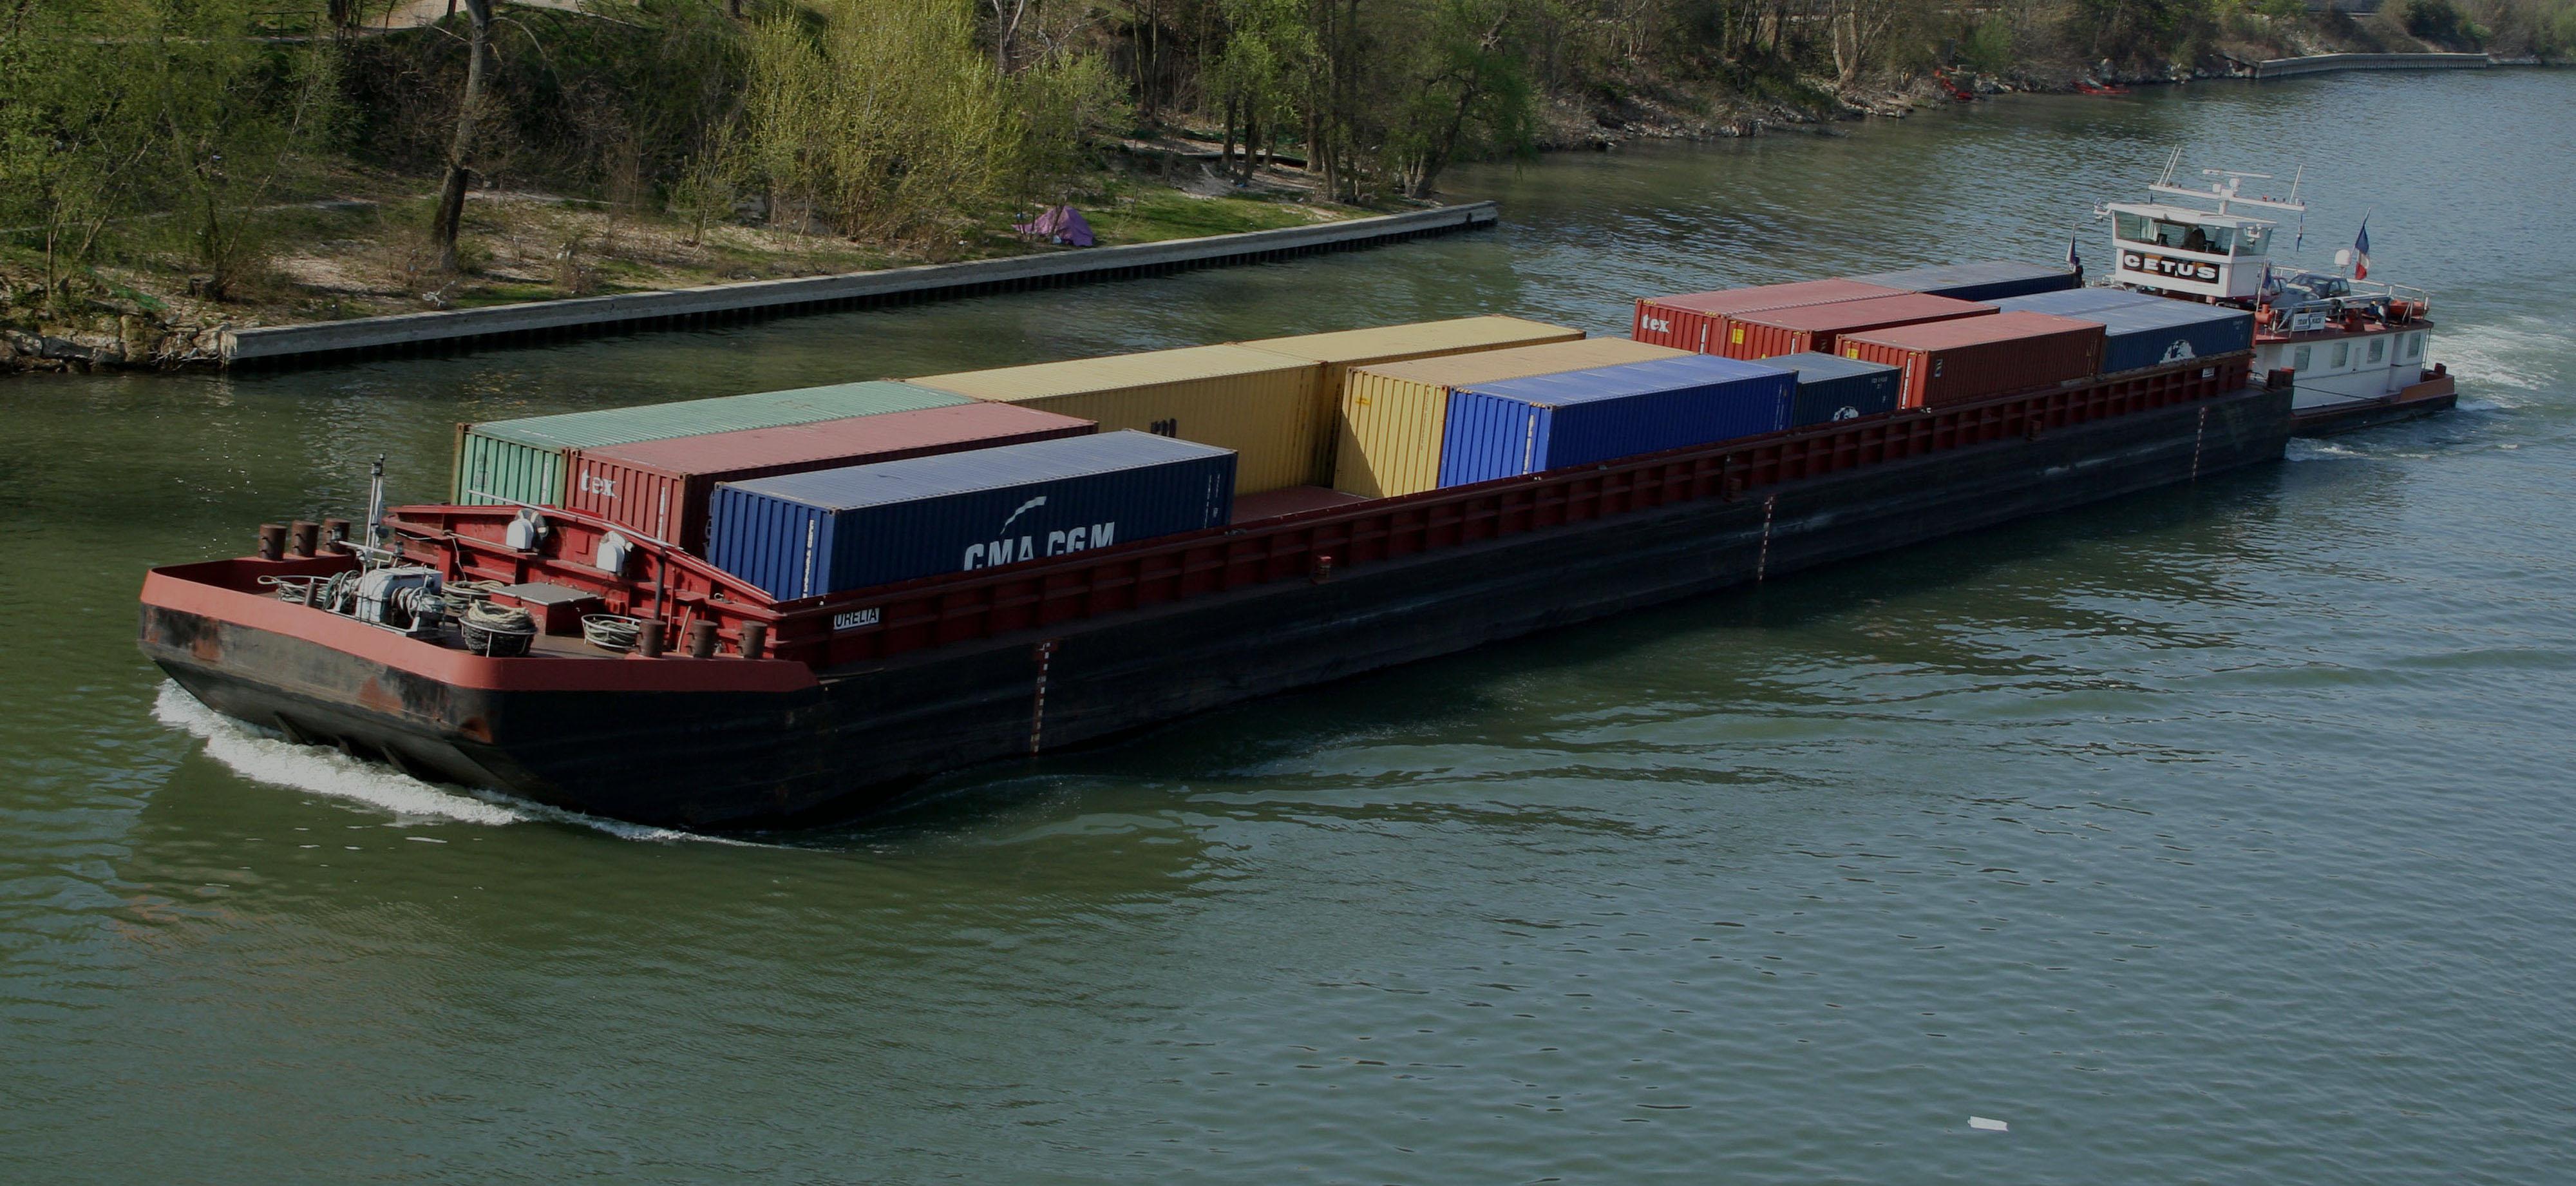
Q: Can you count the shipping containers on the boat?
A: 14